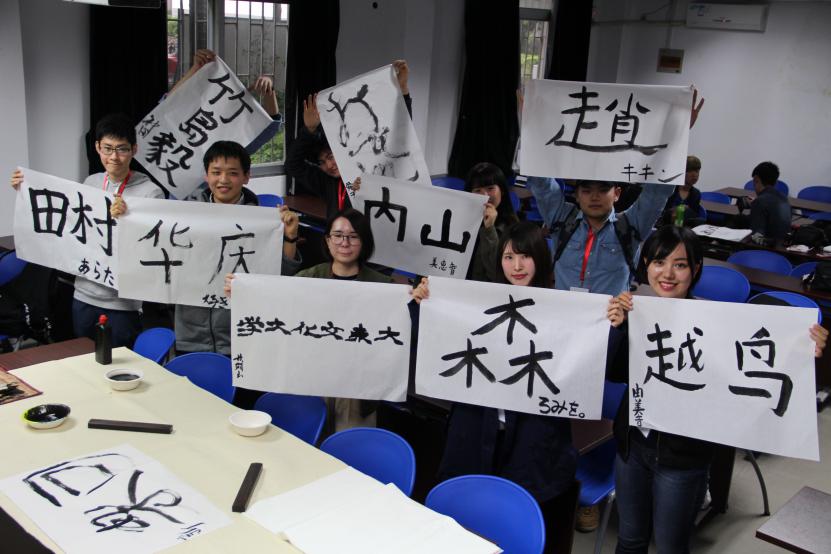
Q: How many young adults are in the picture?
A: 11